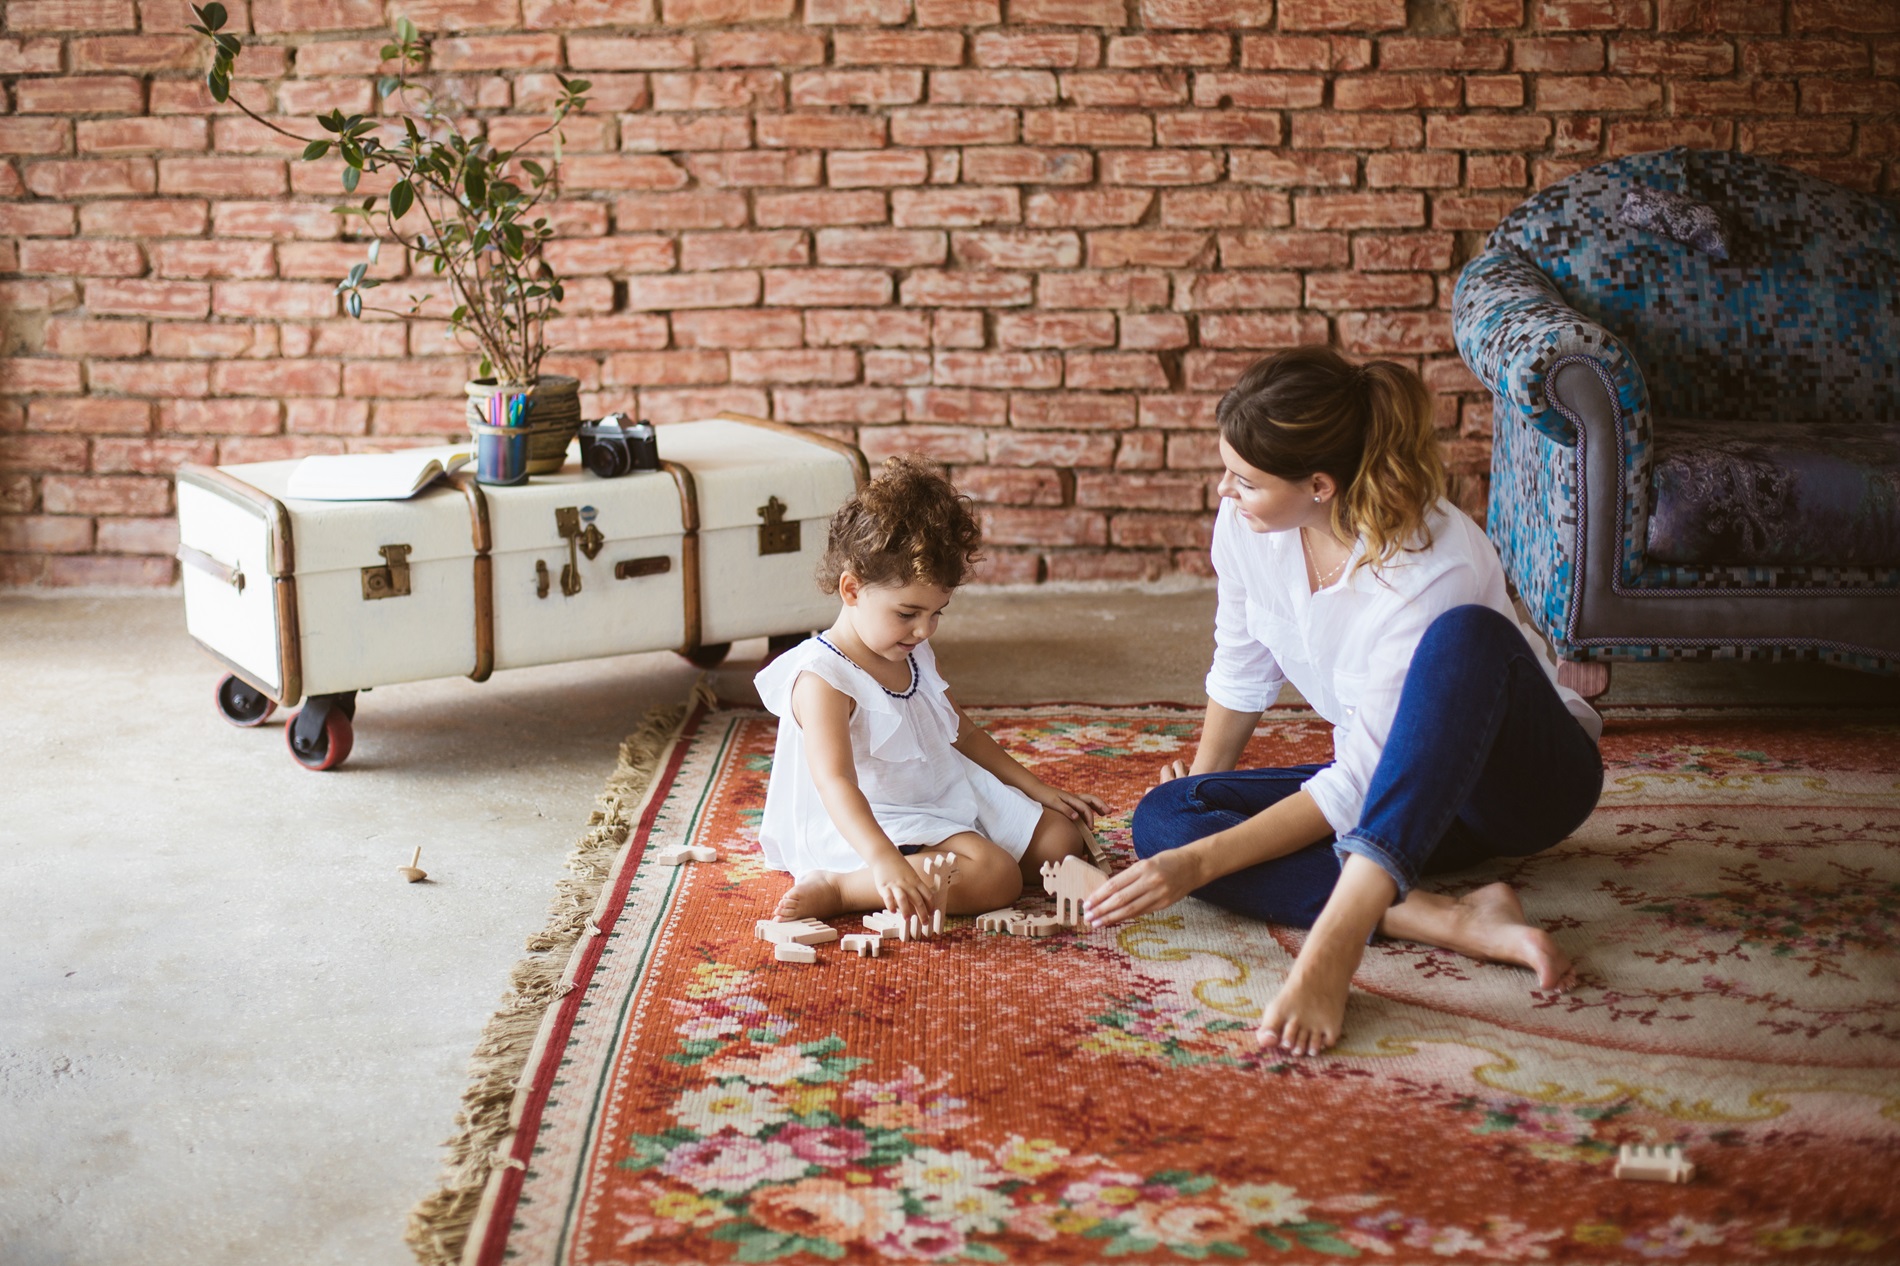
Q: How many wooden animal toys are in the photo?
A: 11